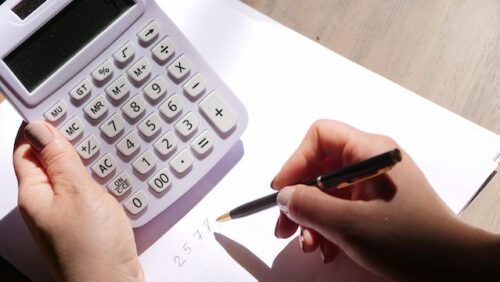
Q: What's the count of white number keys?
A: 11